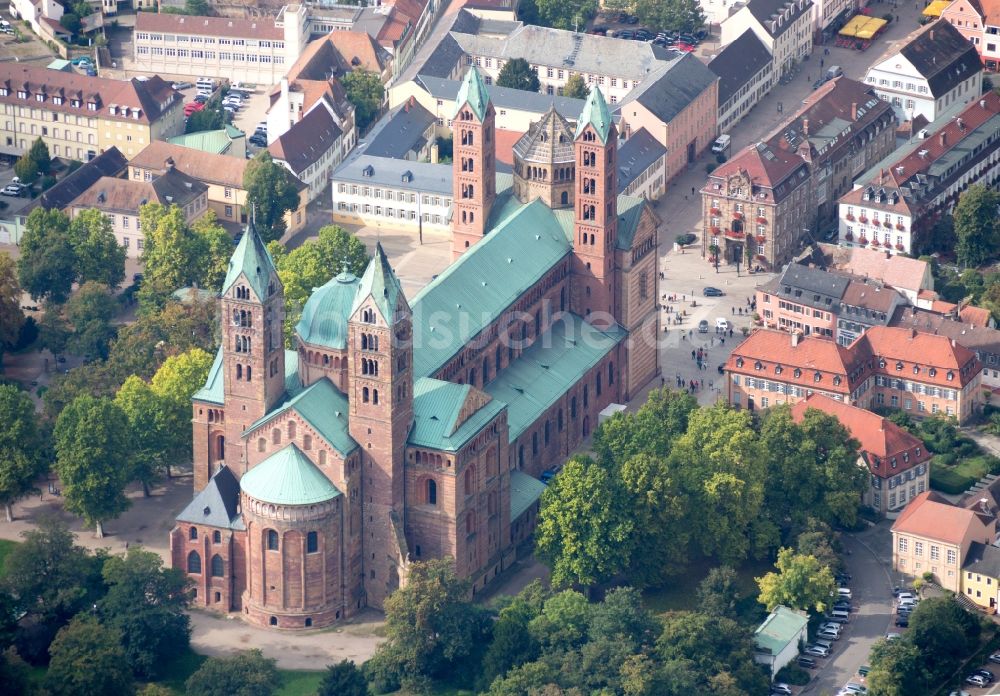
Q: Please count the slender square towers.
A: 4